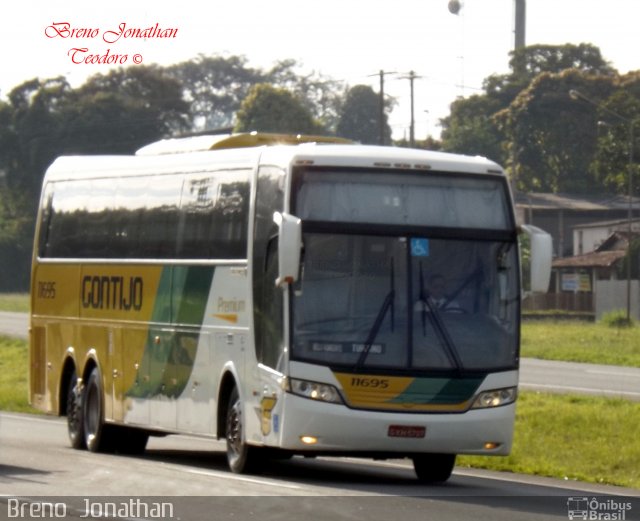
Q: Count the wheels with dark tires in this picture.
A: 4